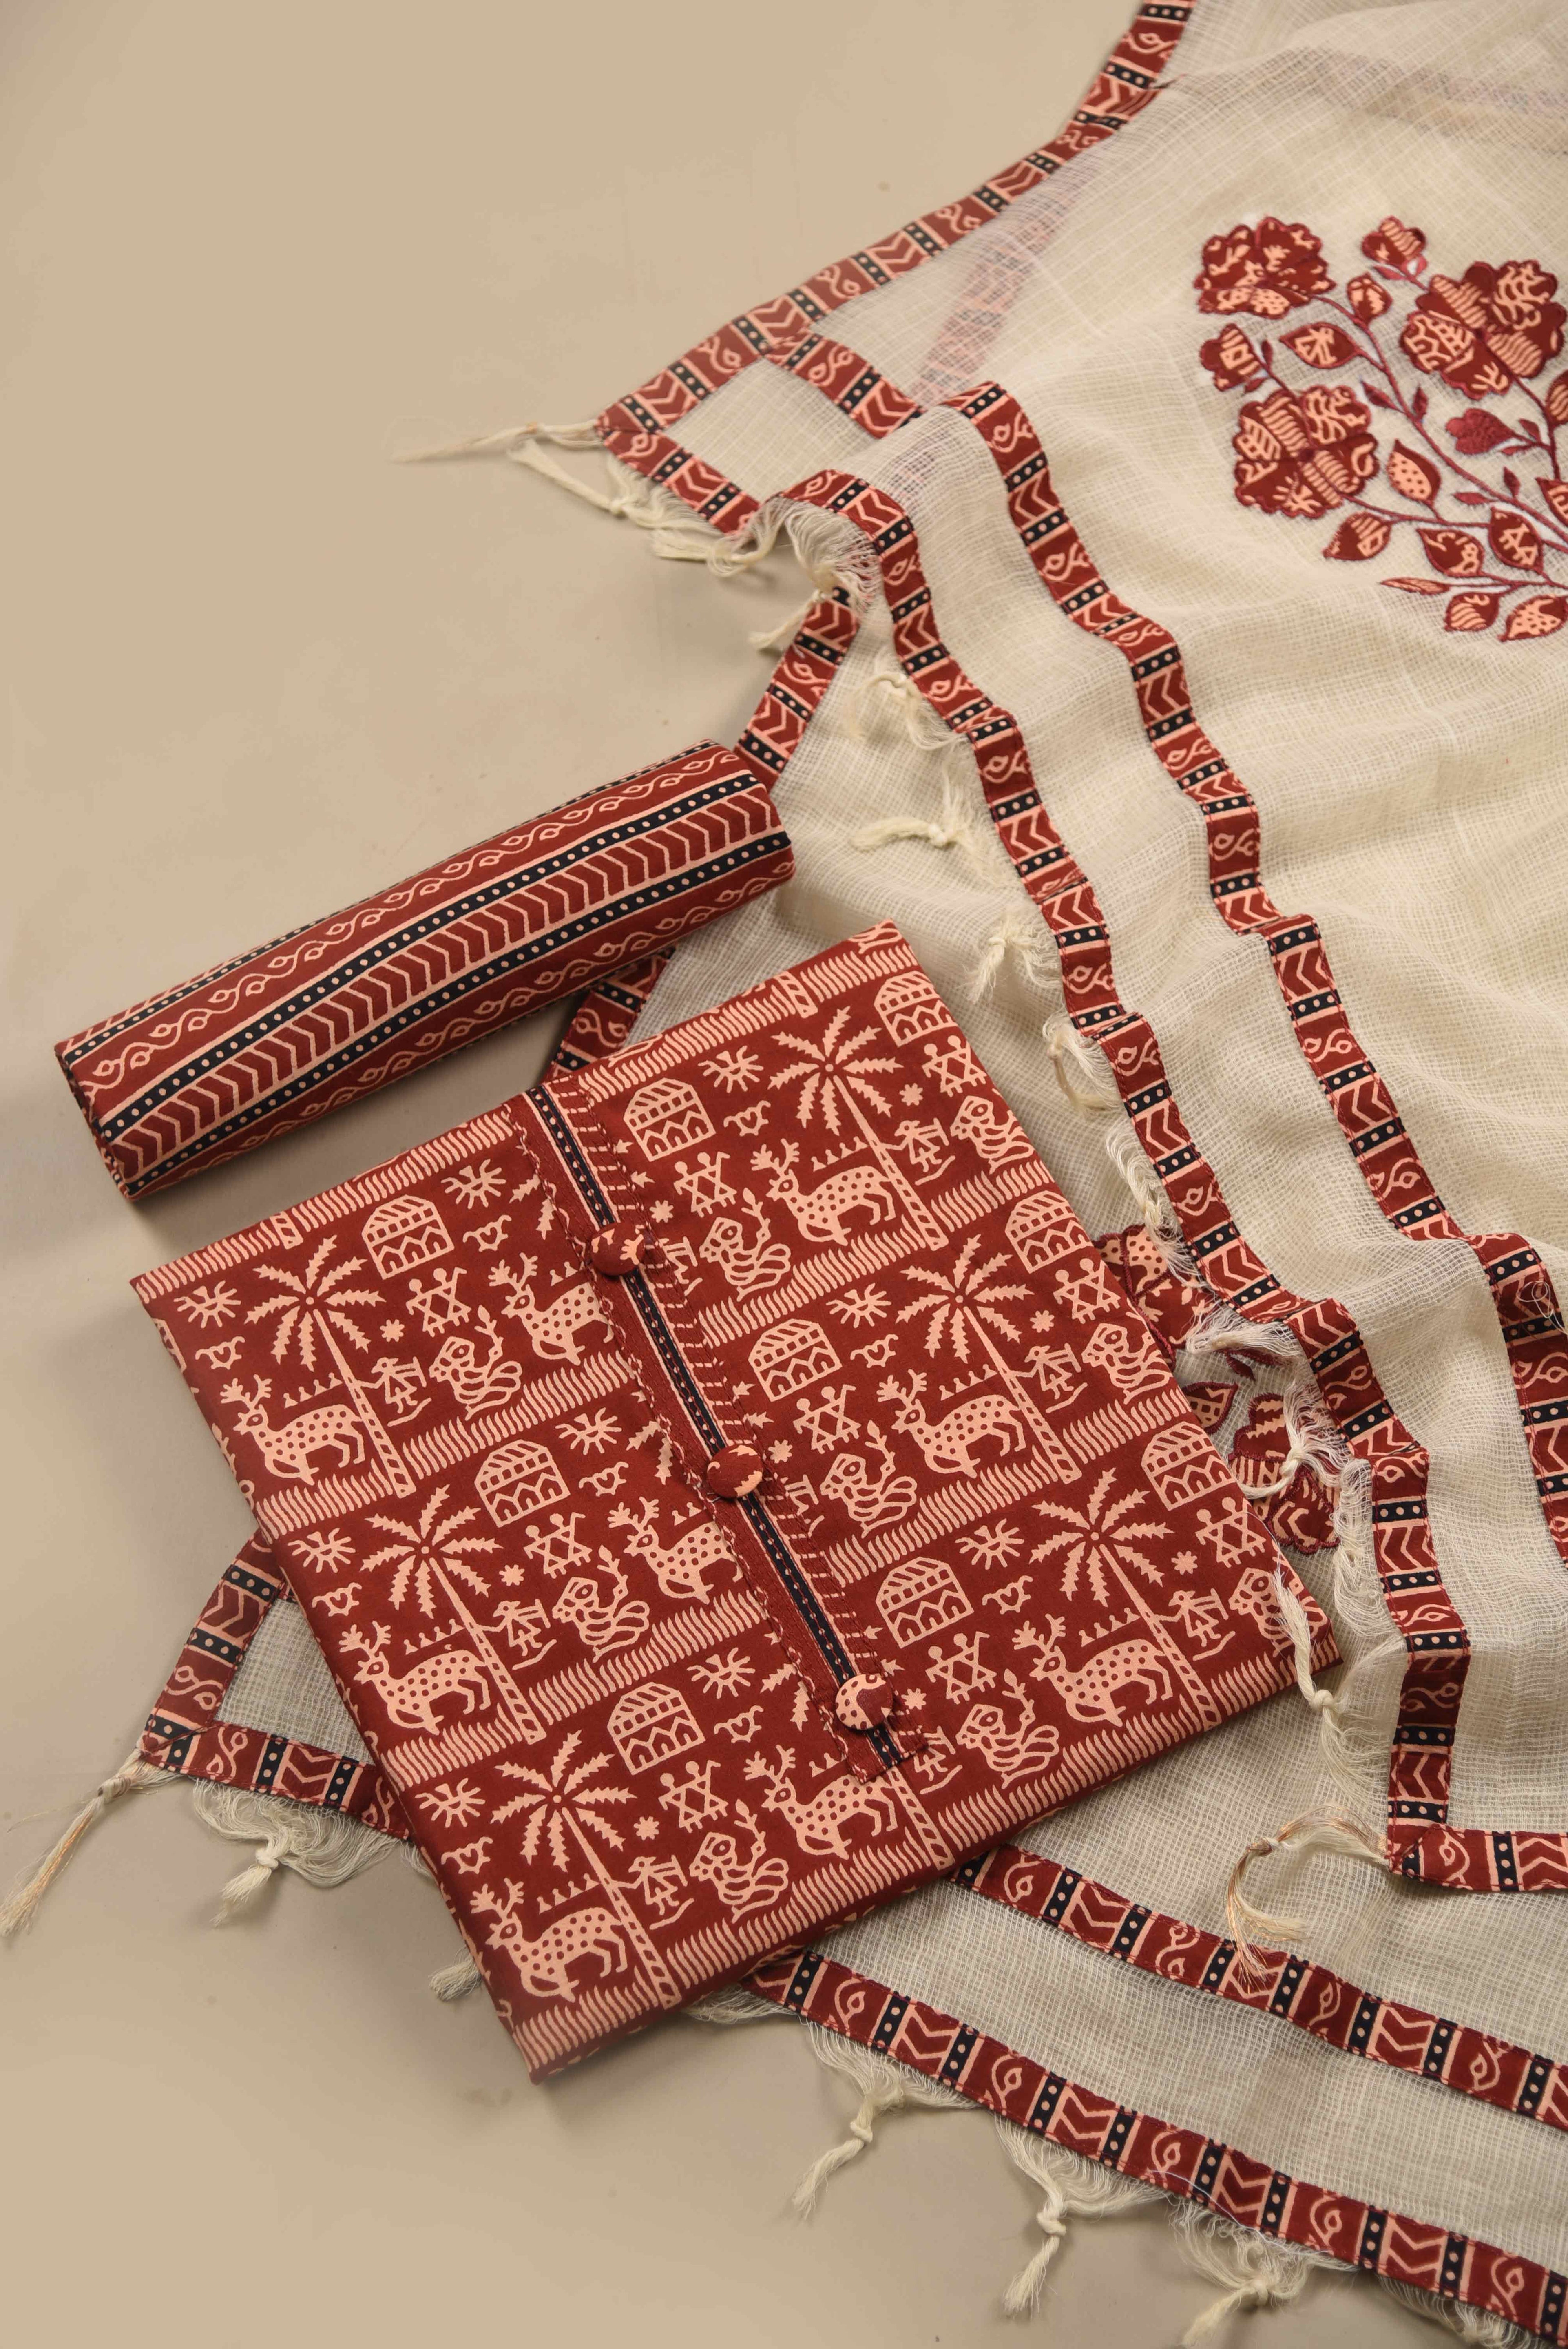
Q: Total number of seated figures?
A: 9